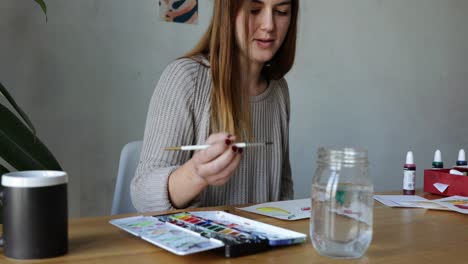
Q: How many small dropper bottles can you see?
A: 3